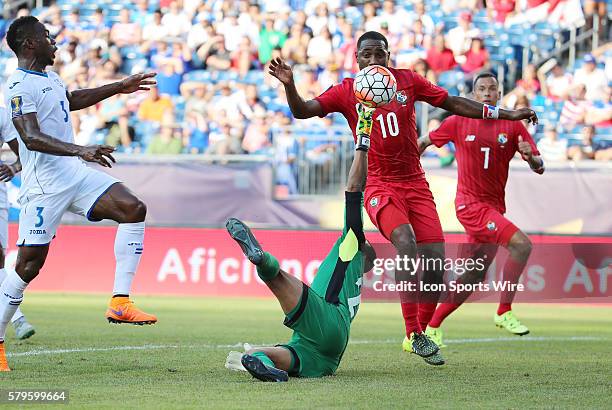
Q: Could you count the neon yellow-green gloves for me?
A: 1